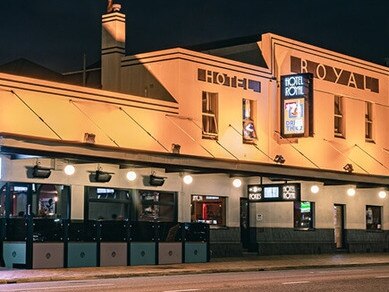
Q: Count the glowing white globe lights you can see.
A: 7